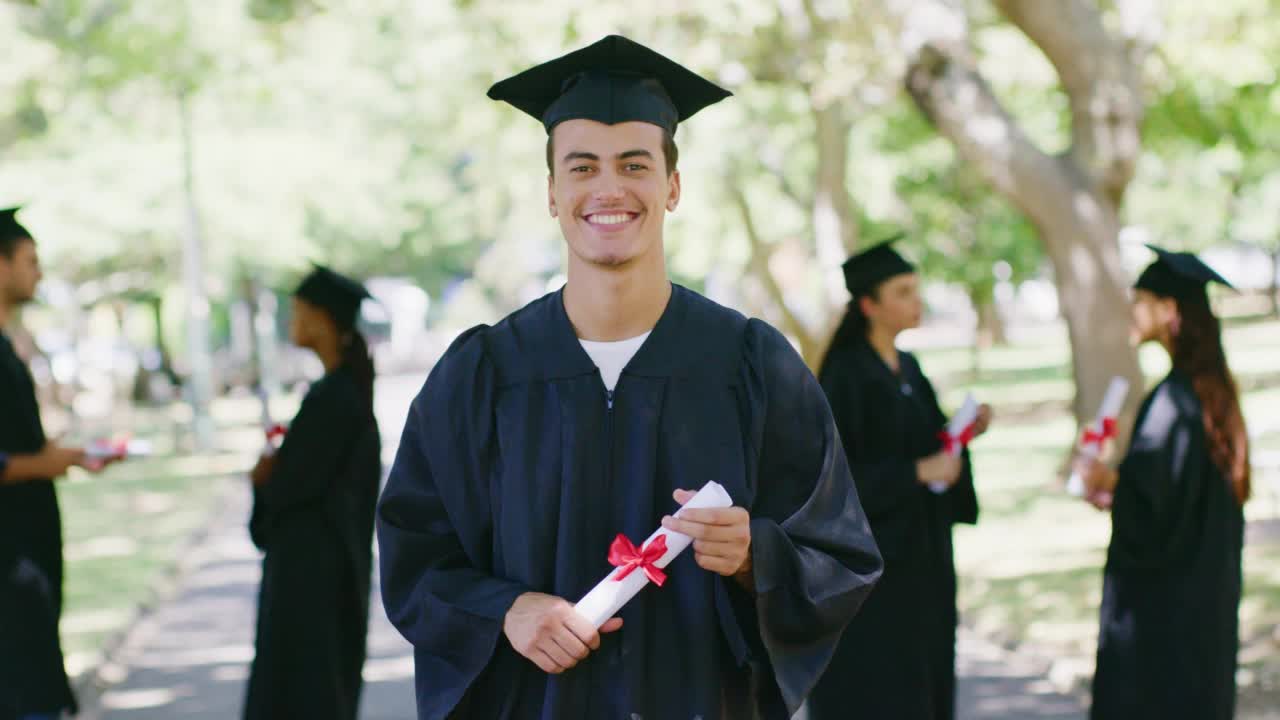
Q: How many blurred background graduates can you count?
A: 4